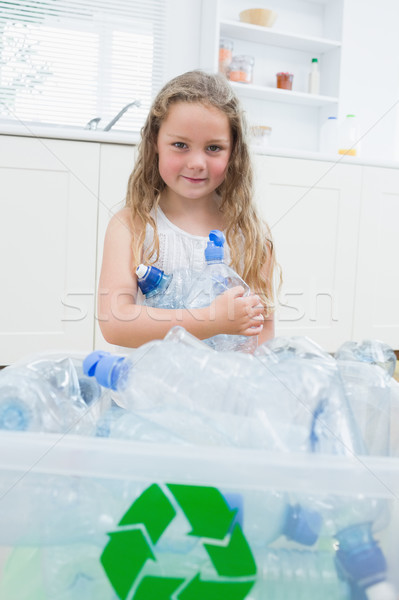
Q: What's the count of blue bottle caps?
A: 6